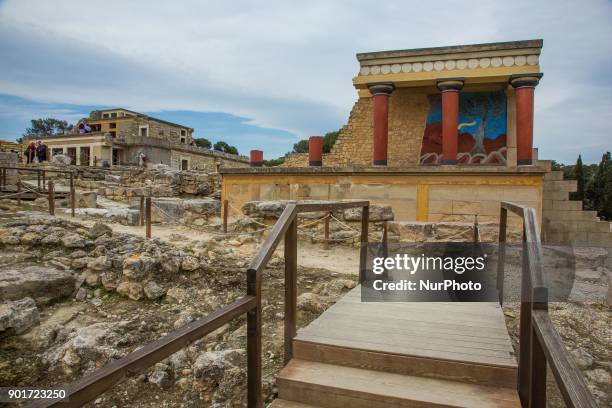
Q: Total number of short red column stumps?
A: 2